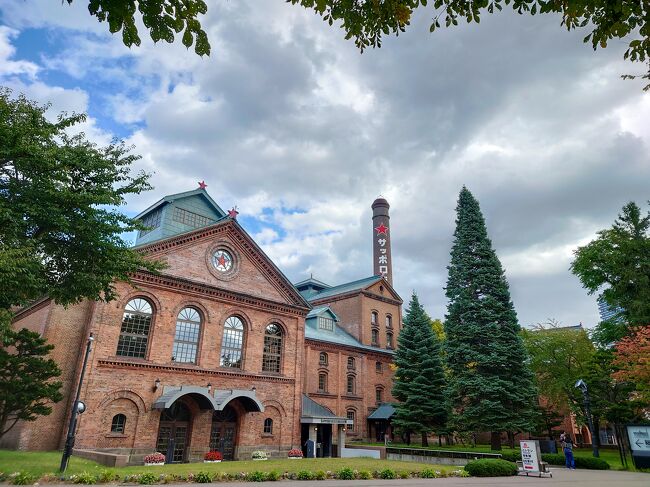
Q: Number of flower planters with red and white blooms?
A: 4